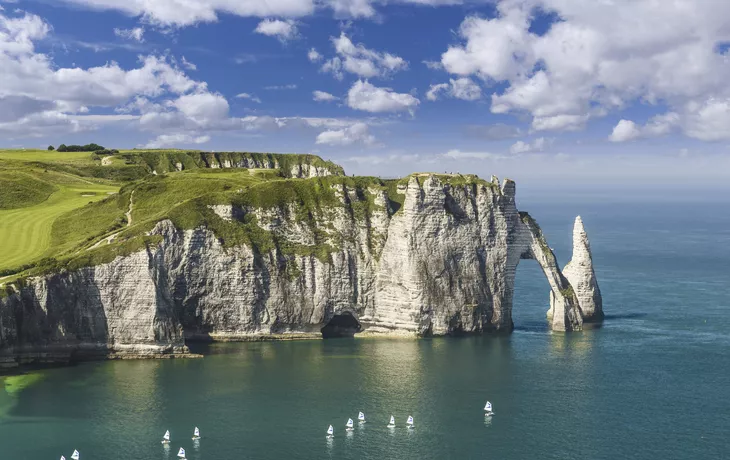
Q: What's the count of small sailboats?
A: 11